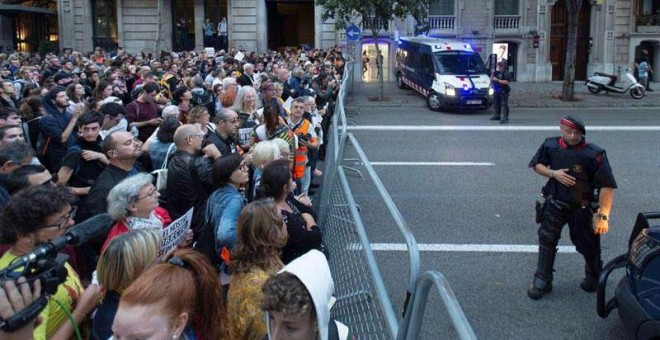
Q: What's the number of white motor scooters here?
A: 1